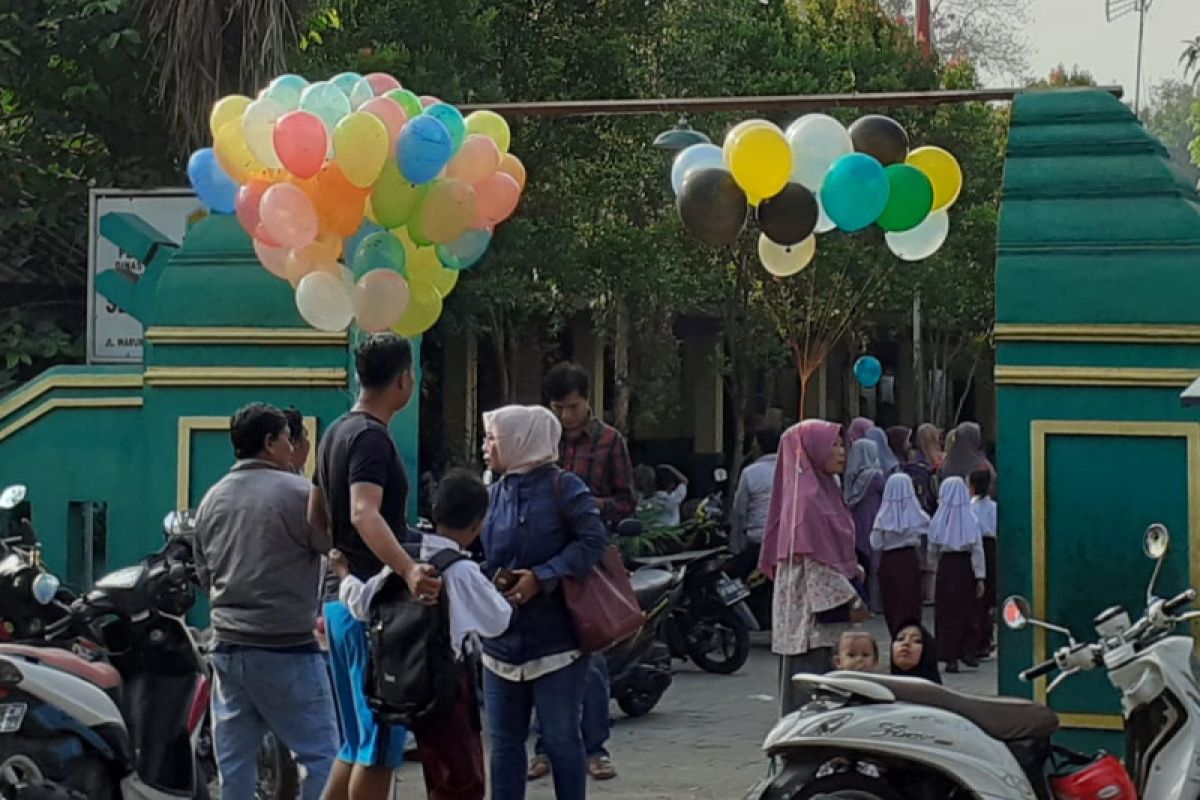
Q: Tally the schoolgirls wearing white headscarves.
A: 2